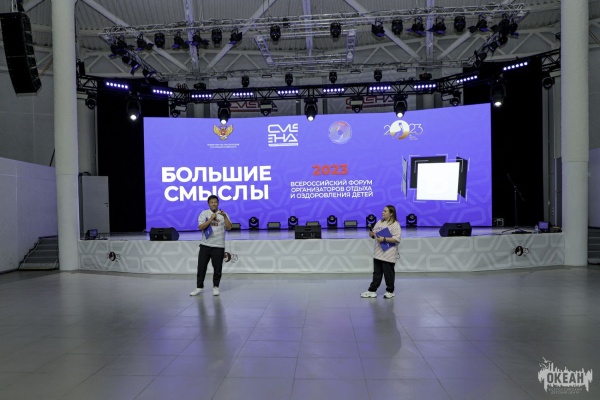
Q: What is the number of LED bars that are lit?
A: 10